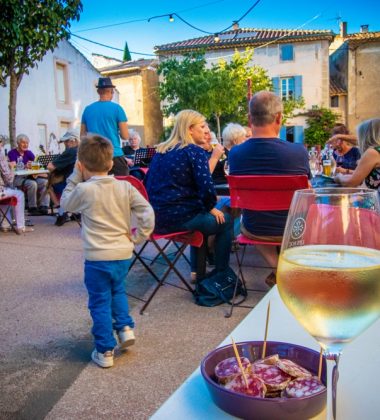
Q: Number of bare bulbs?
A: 2